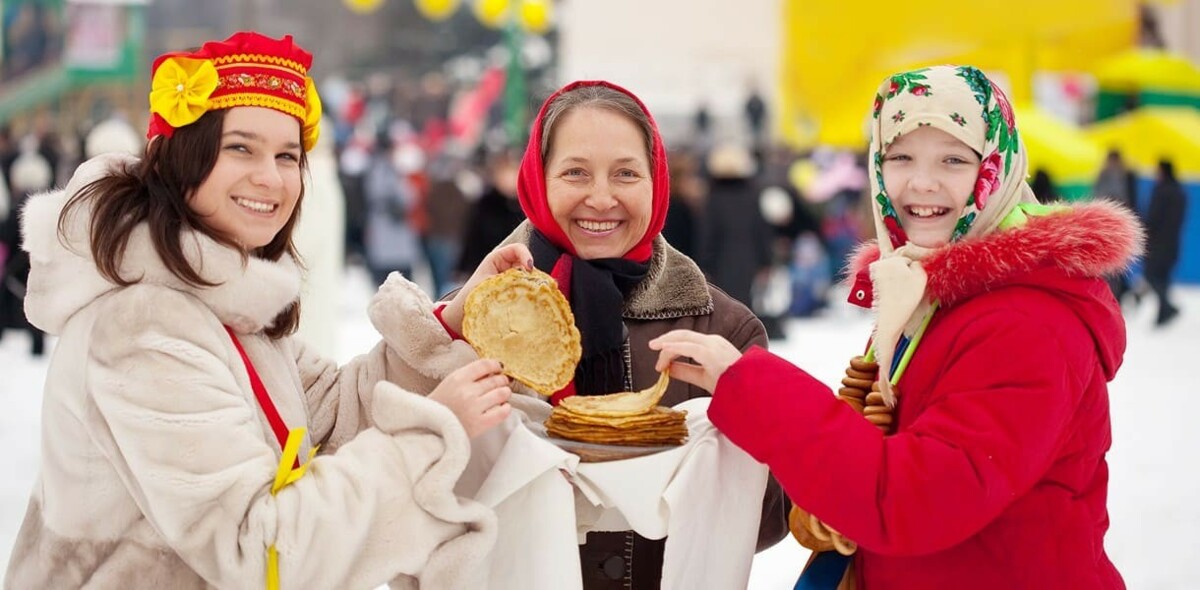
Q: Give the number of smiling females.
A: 3